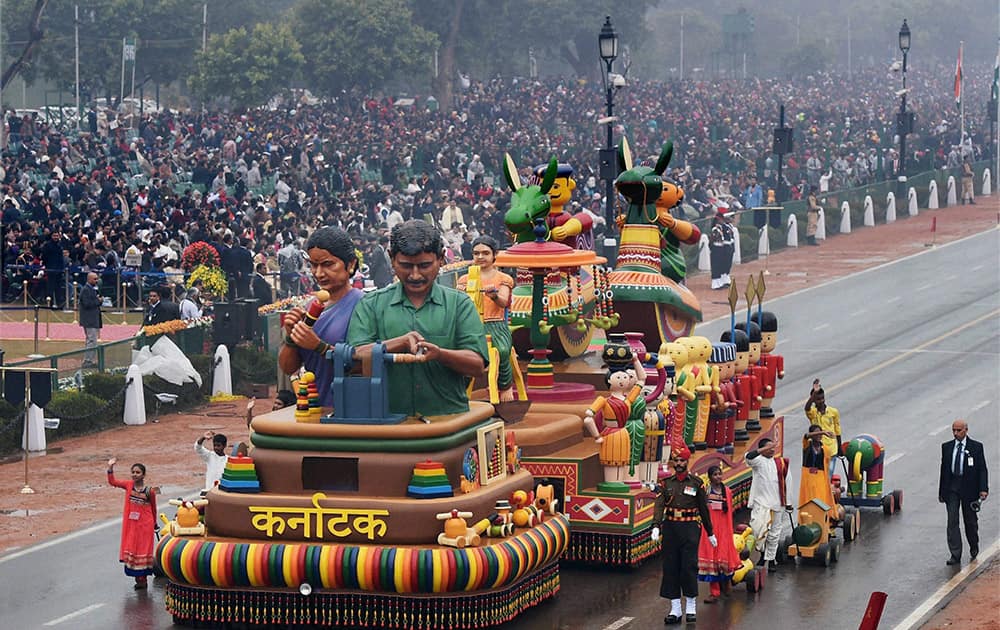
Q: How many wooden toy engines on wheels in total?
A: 1